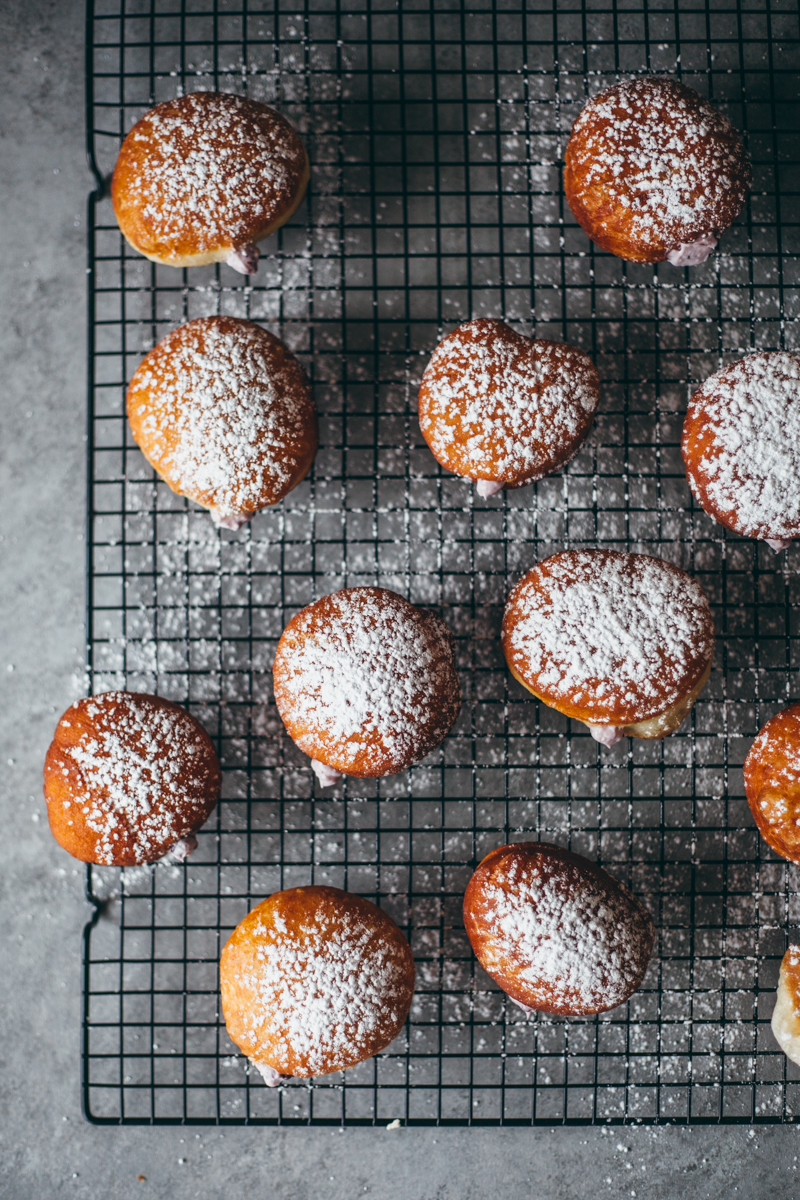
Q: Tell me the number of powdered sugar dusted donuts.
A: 12